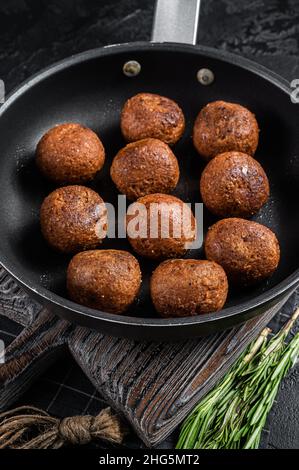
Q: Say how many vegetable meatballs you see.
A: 10